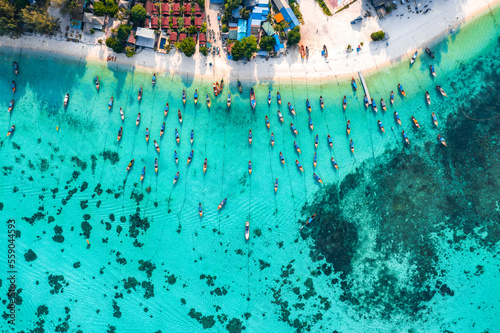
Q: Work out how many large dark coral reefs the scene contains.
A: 1